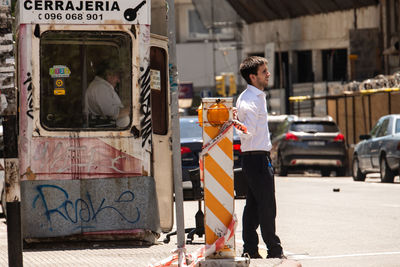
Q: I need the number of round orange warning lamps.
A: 2